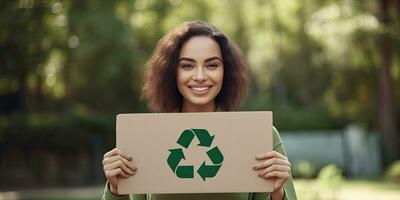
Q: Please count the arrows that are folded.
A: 3